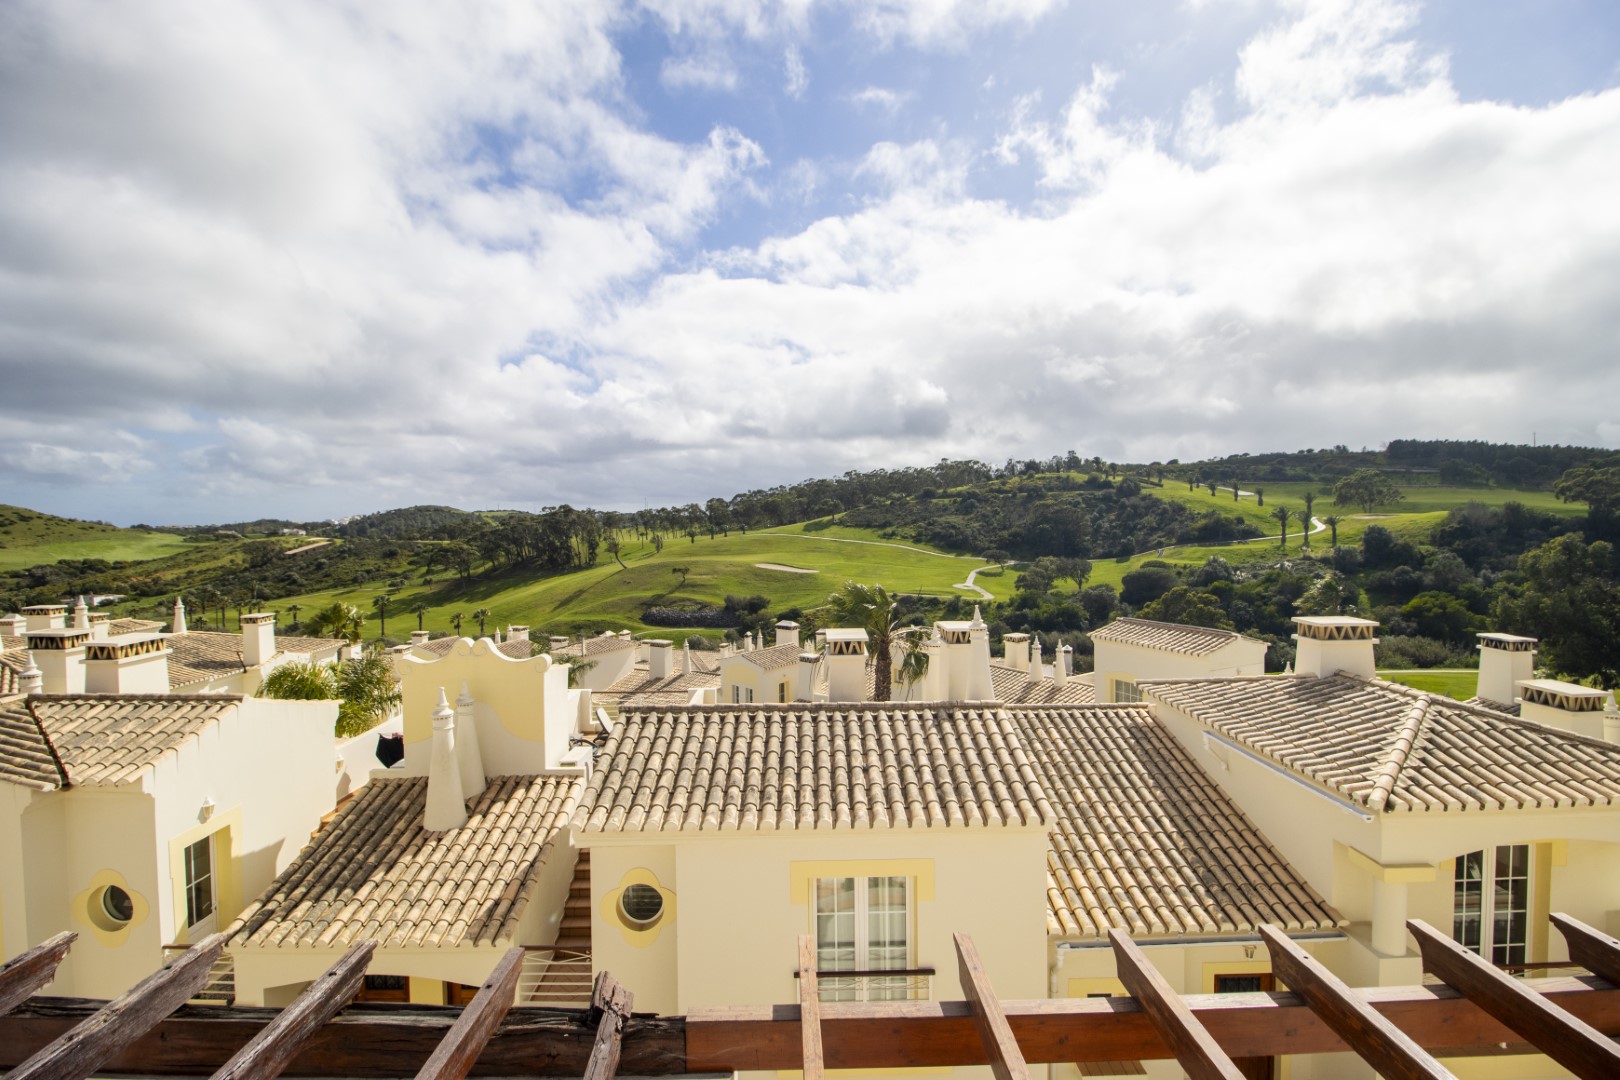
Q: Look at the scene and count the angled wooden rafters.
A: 11